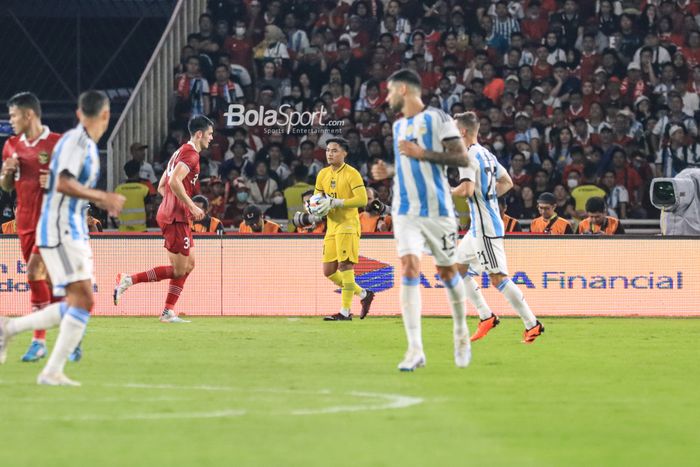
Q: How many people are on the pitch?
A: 6